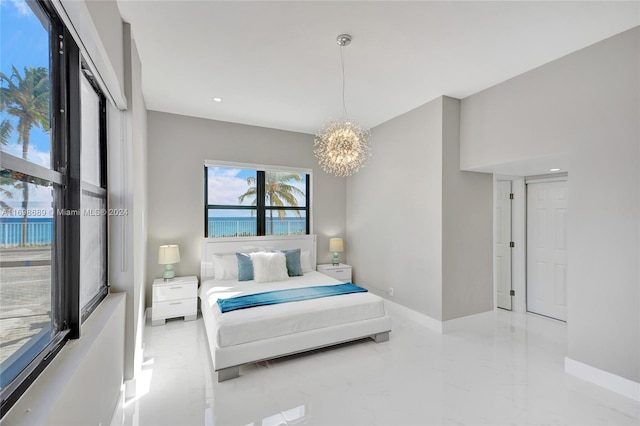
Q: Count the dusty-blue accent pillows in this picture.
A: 2